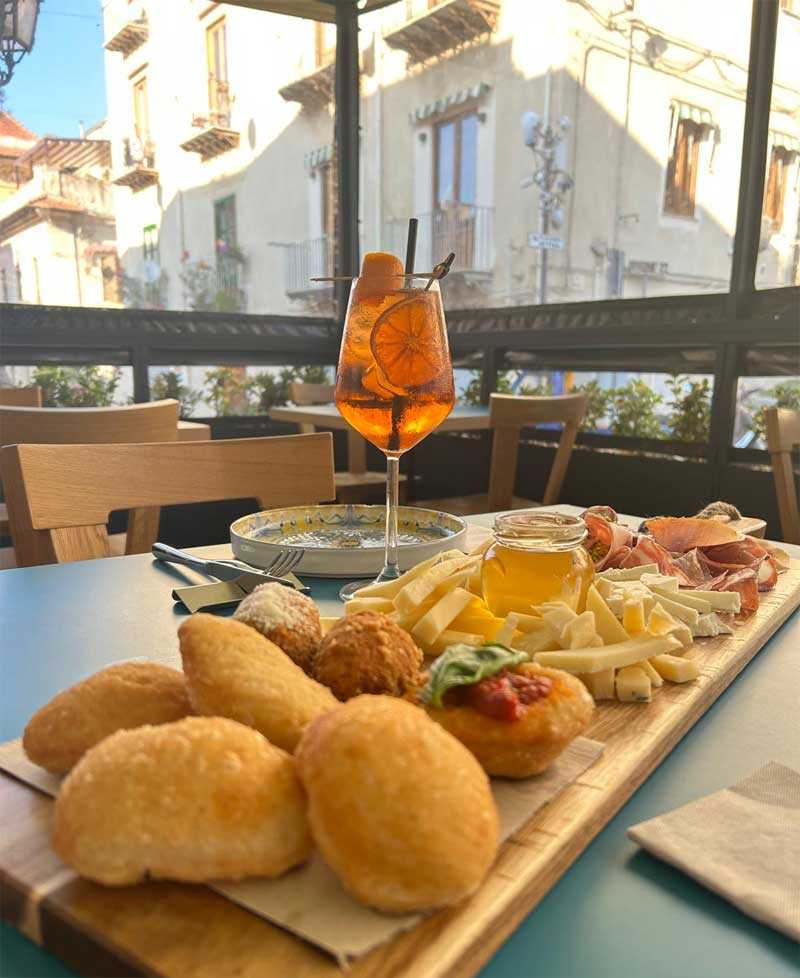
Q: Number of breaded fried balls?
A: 2